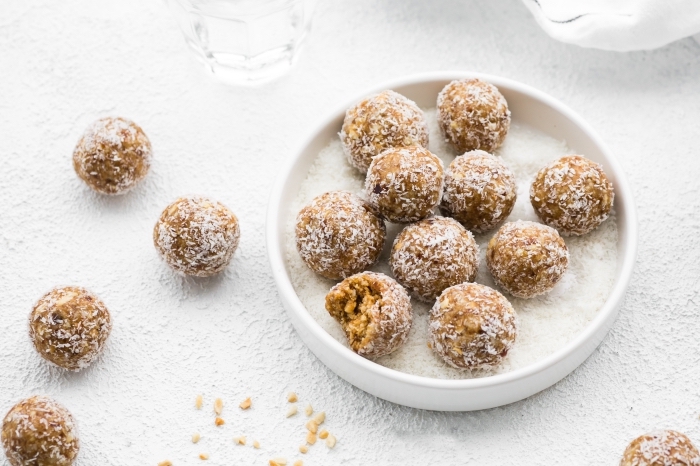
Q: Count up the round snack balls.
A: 15